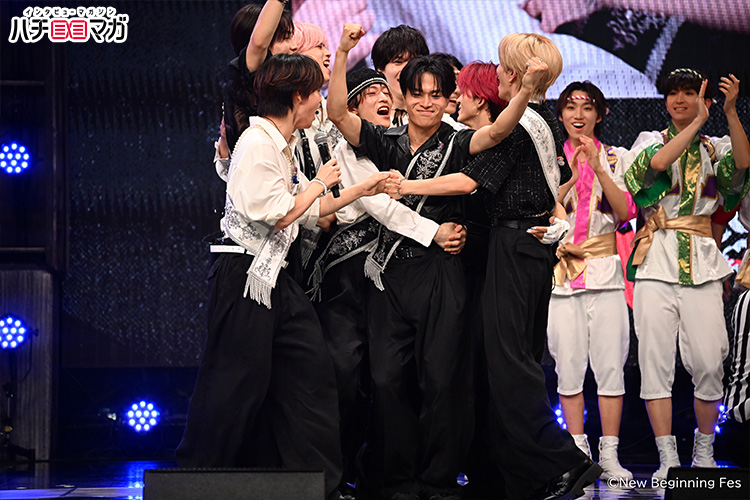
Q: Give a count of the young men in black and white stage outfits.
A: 9